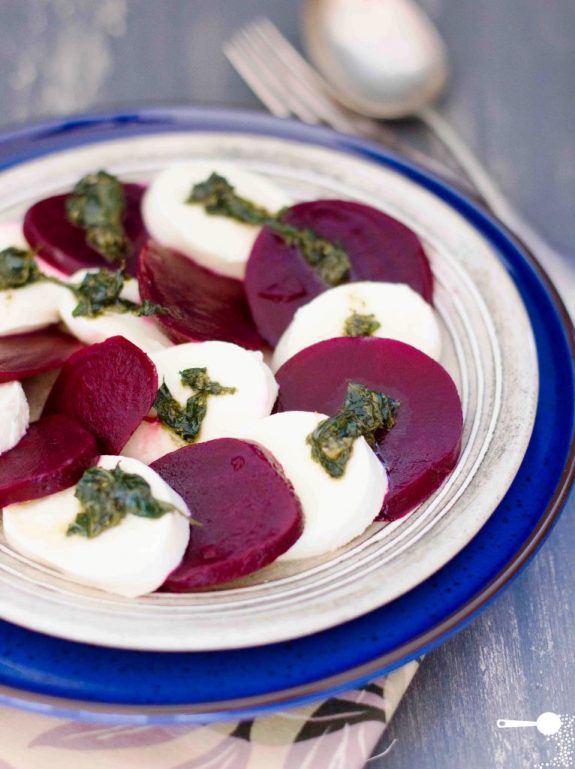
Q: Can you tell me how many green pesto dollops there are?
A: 8